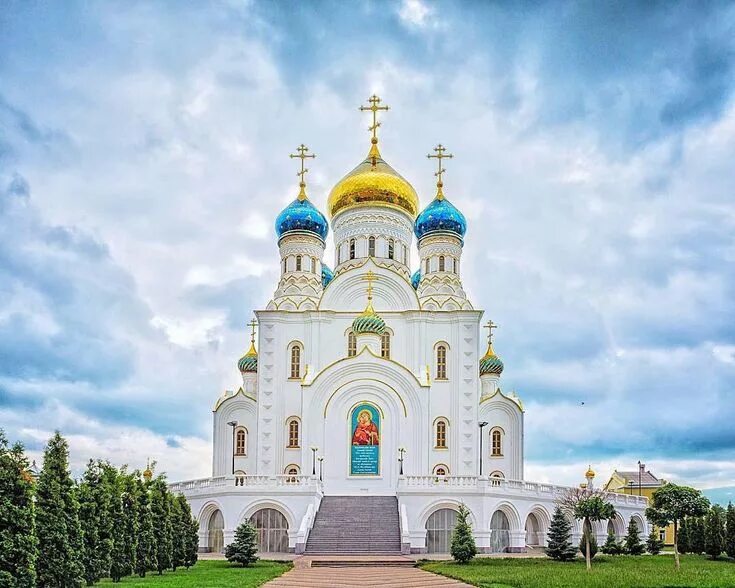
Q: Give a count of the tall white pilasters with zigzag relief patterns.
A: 2